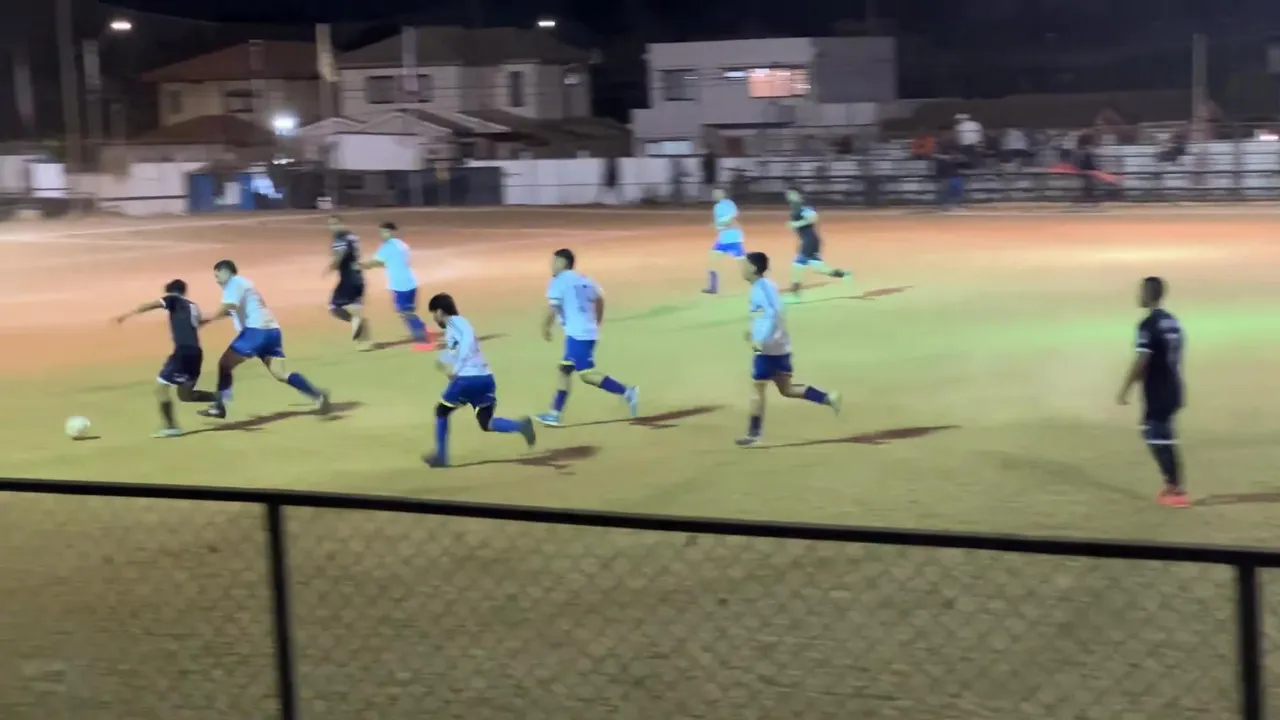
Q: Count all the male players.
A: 10